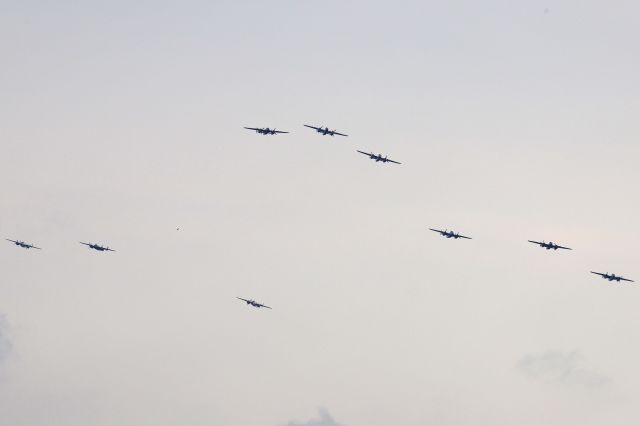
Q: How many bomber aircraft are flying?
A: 9